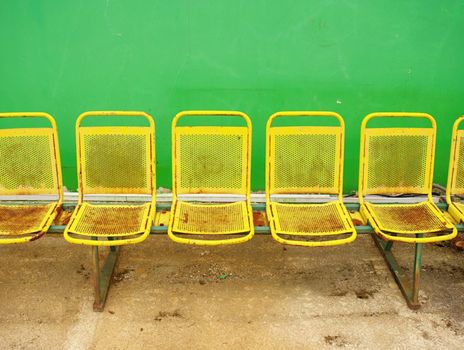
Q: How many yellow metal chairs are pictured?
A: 6